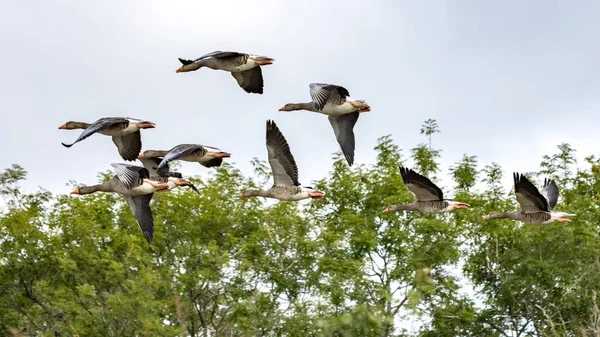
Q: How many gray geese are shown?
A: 9